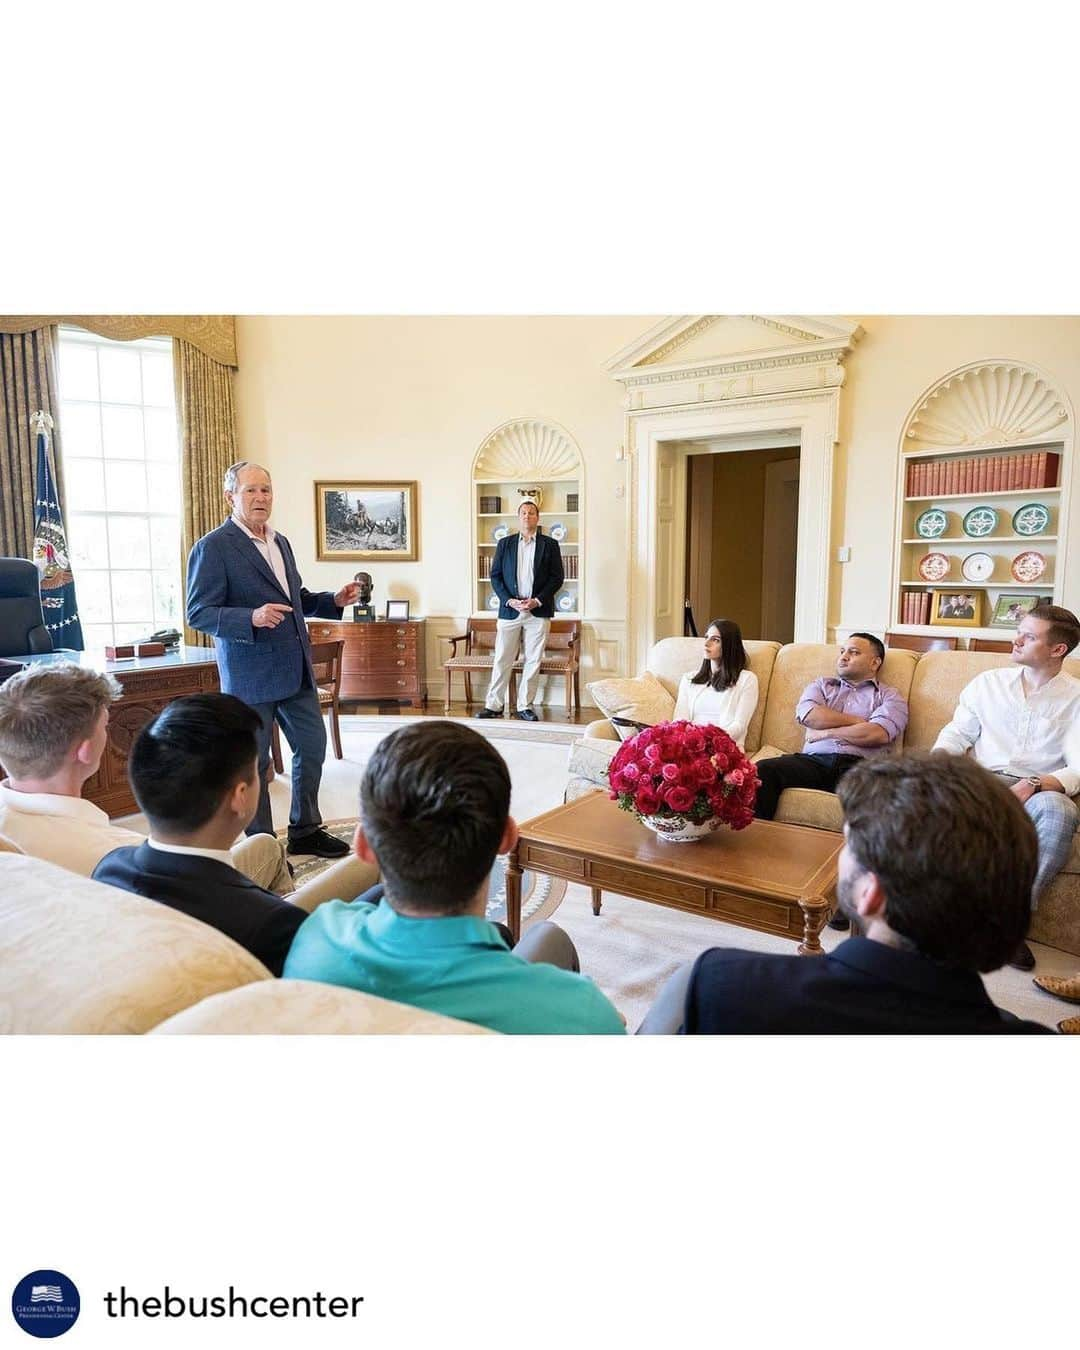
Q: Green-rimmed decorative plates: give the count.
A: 3